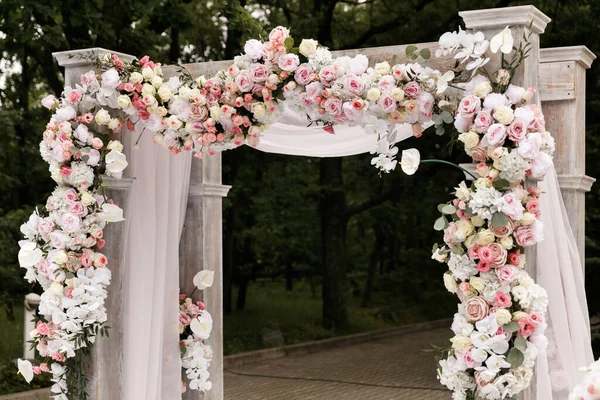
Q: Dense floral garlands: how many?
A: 3